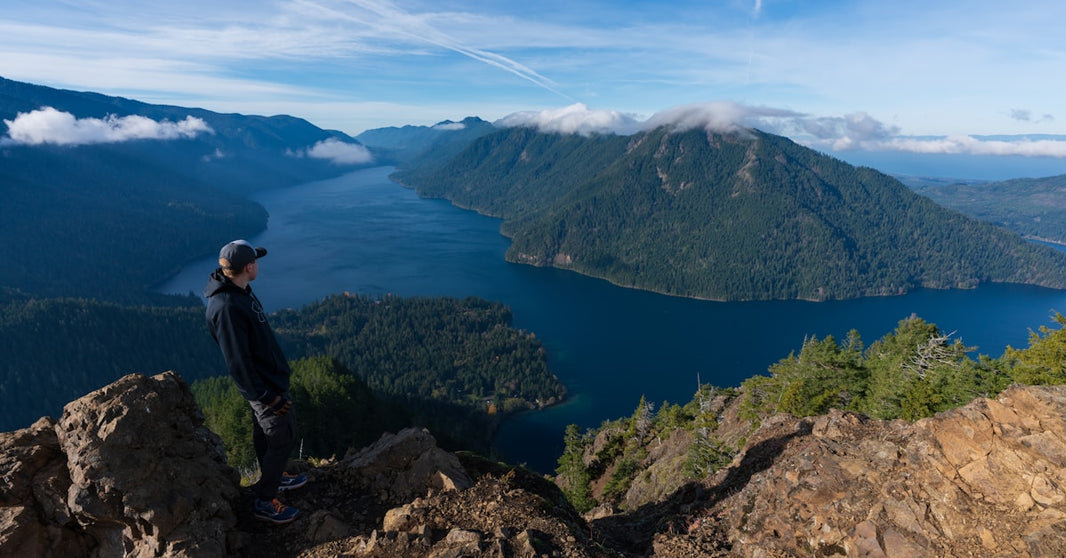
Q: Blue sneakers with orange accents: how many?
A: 2